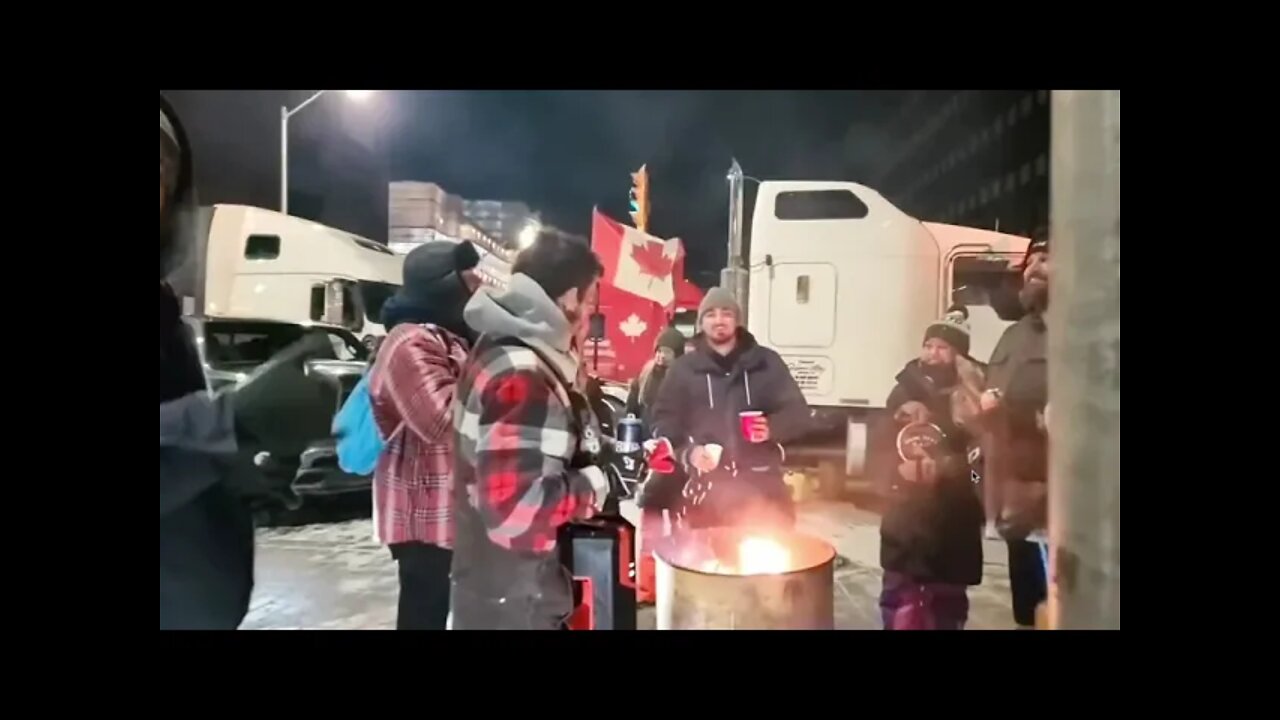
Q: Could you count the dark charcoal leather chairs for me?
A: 0